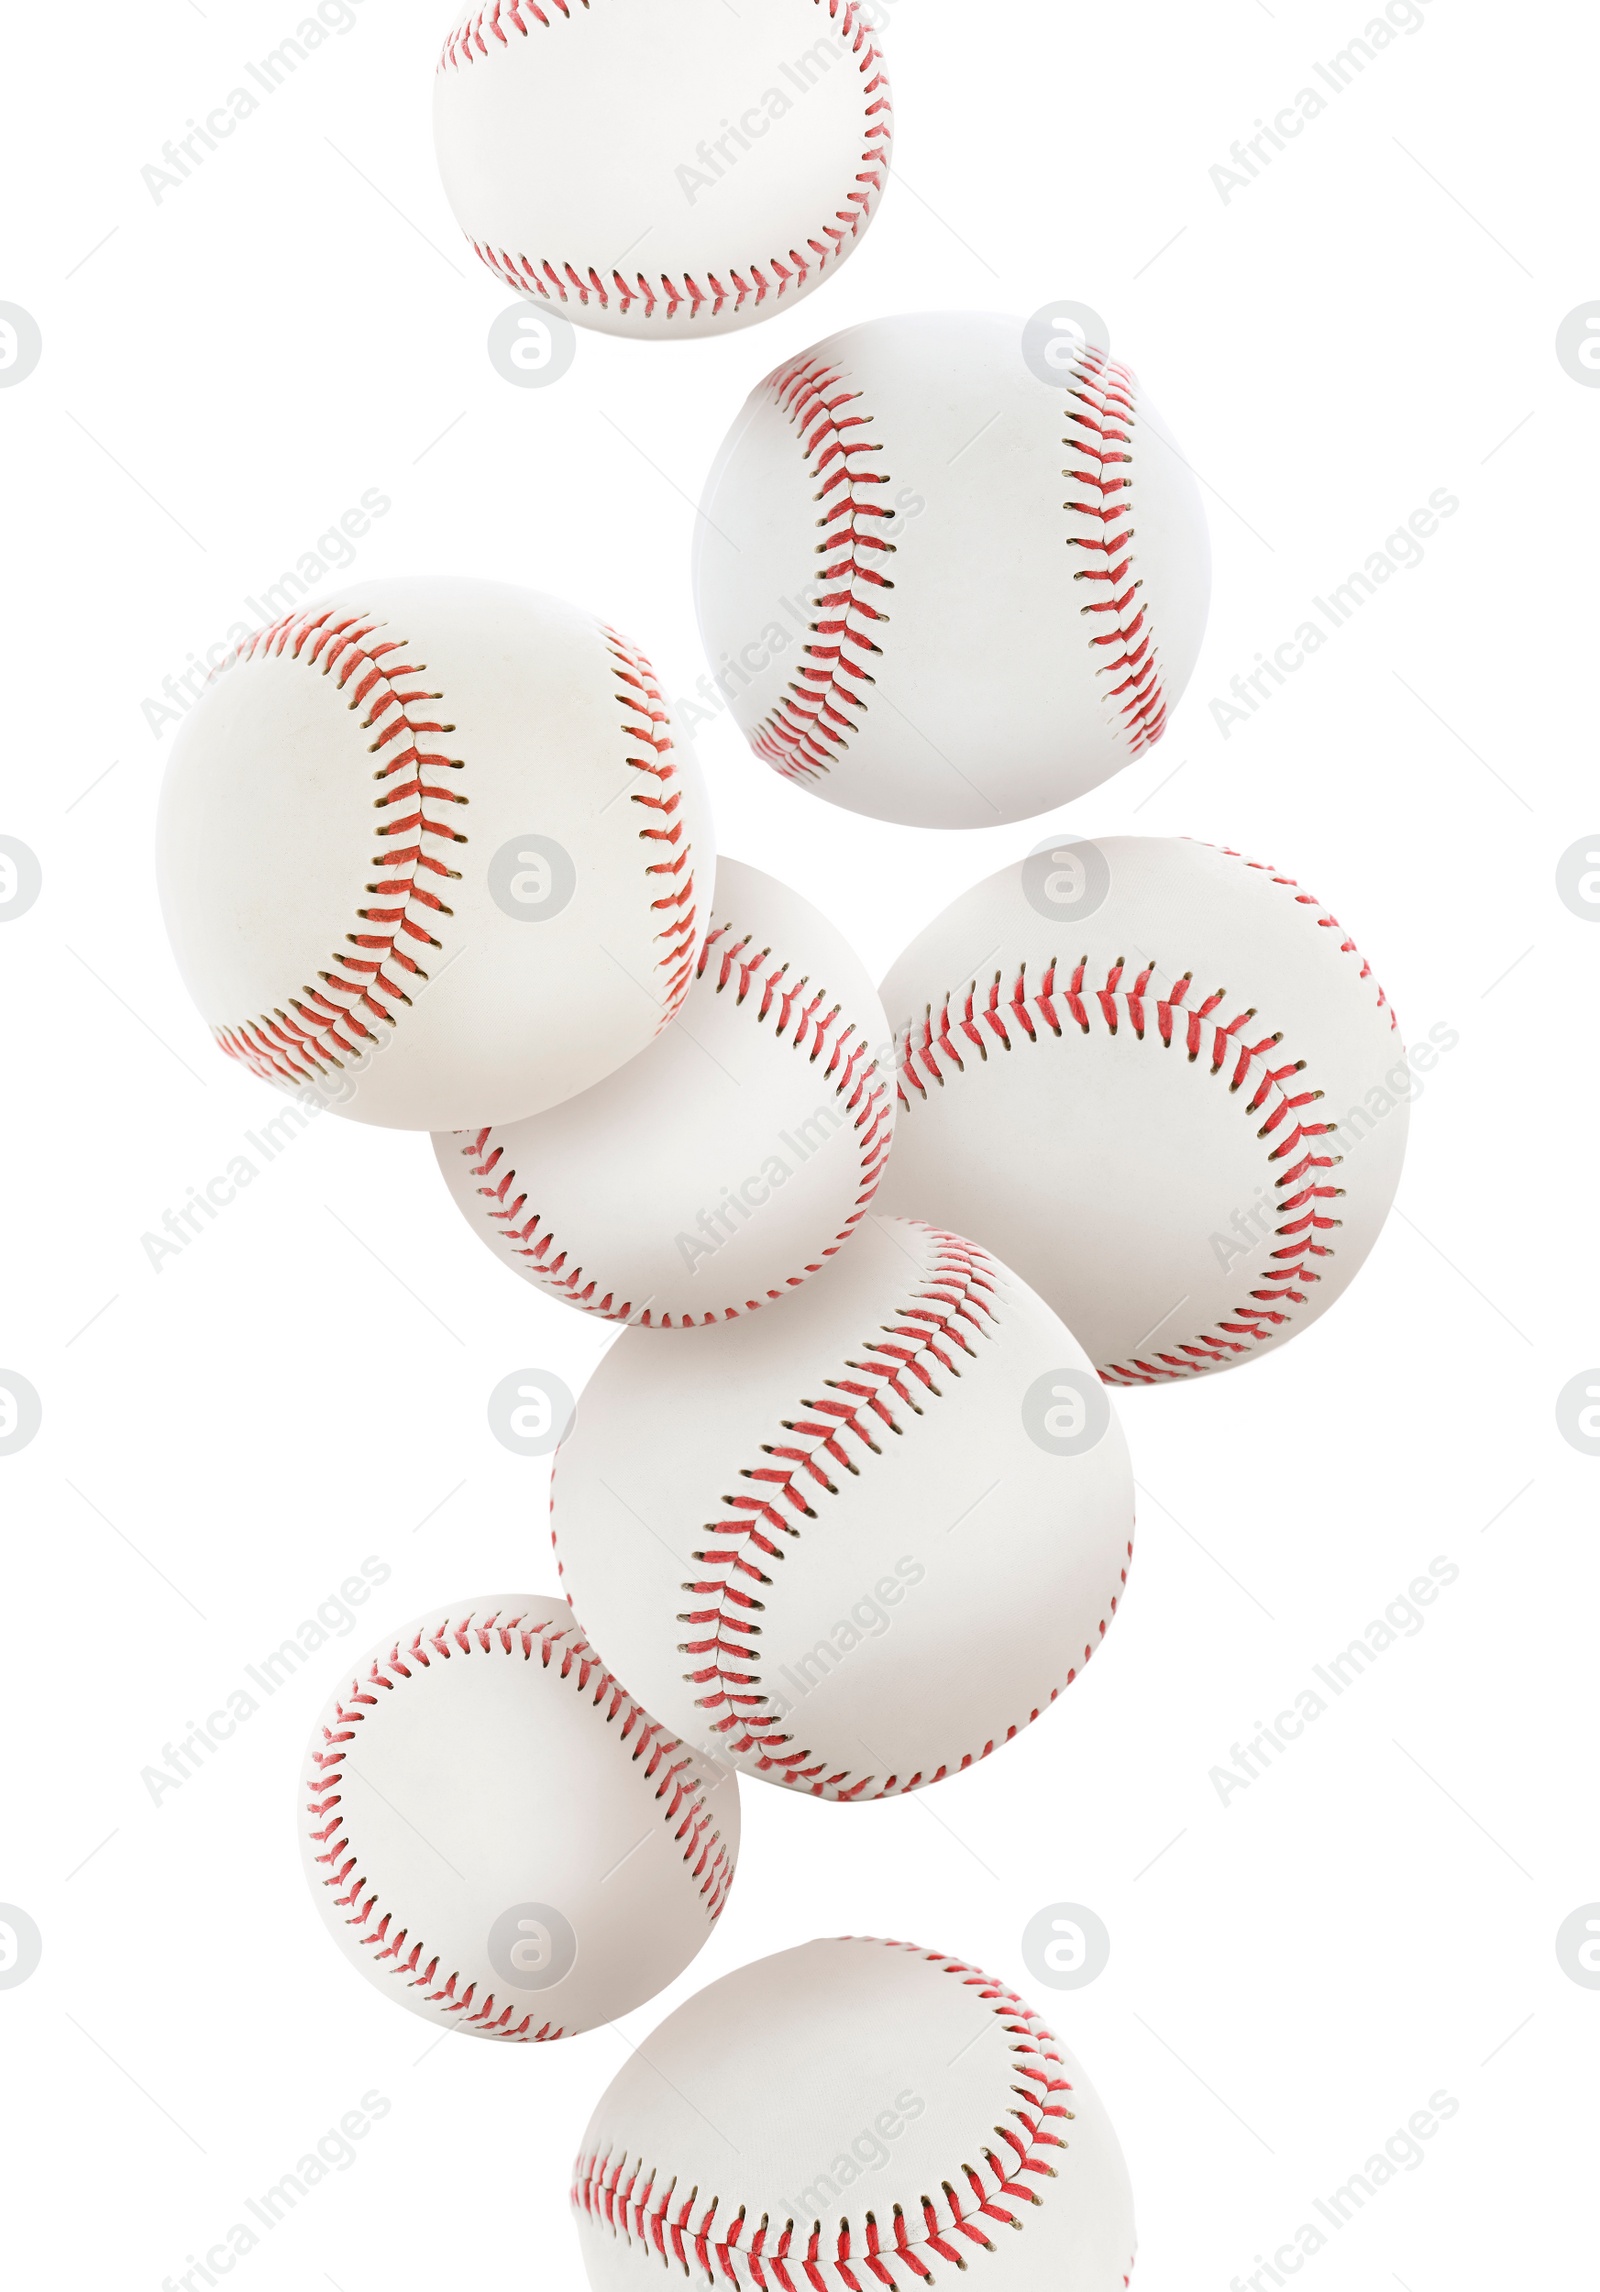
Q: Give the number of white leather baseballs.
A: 8